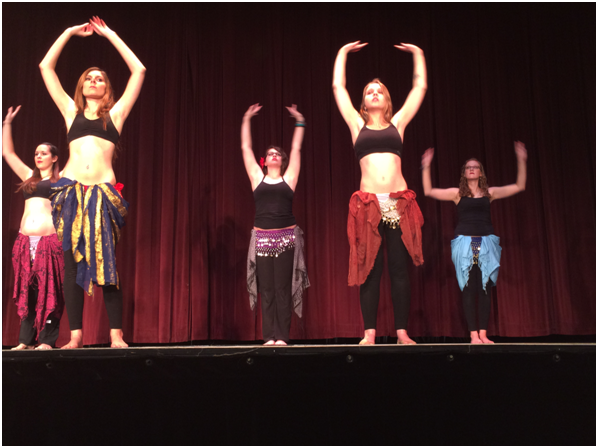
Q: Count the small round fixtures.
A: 6